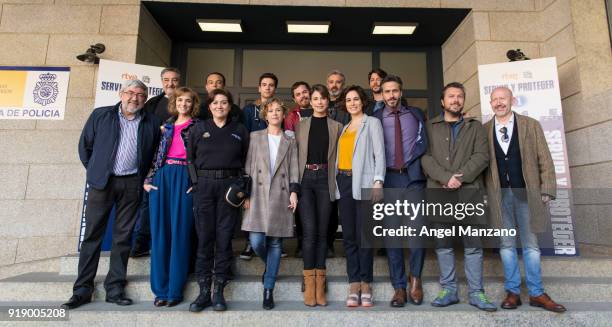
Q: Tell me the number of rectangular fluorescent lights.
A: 3